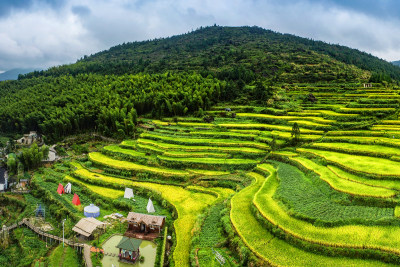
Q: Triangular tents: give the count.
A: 5